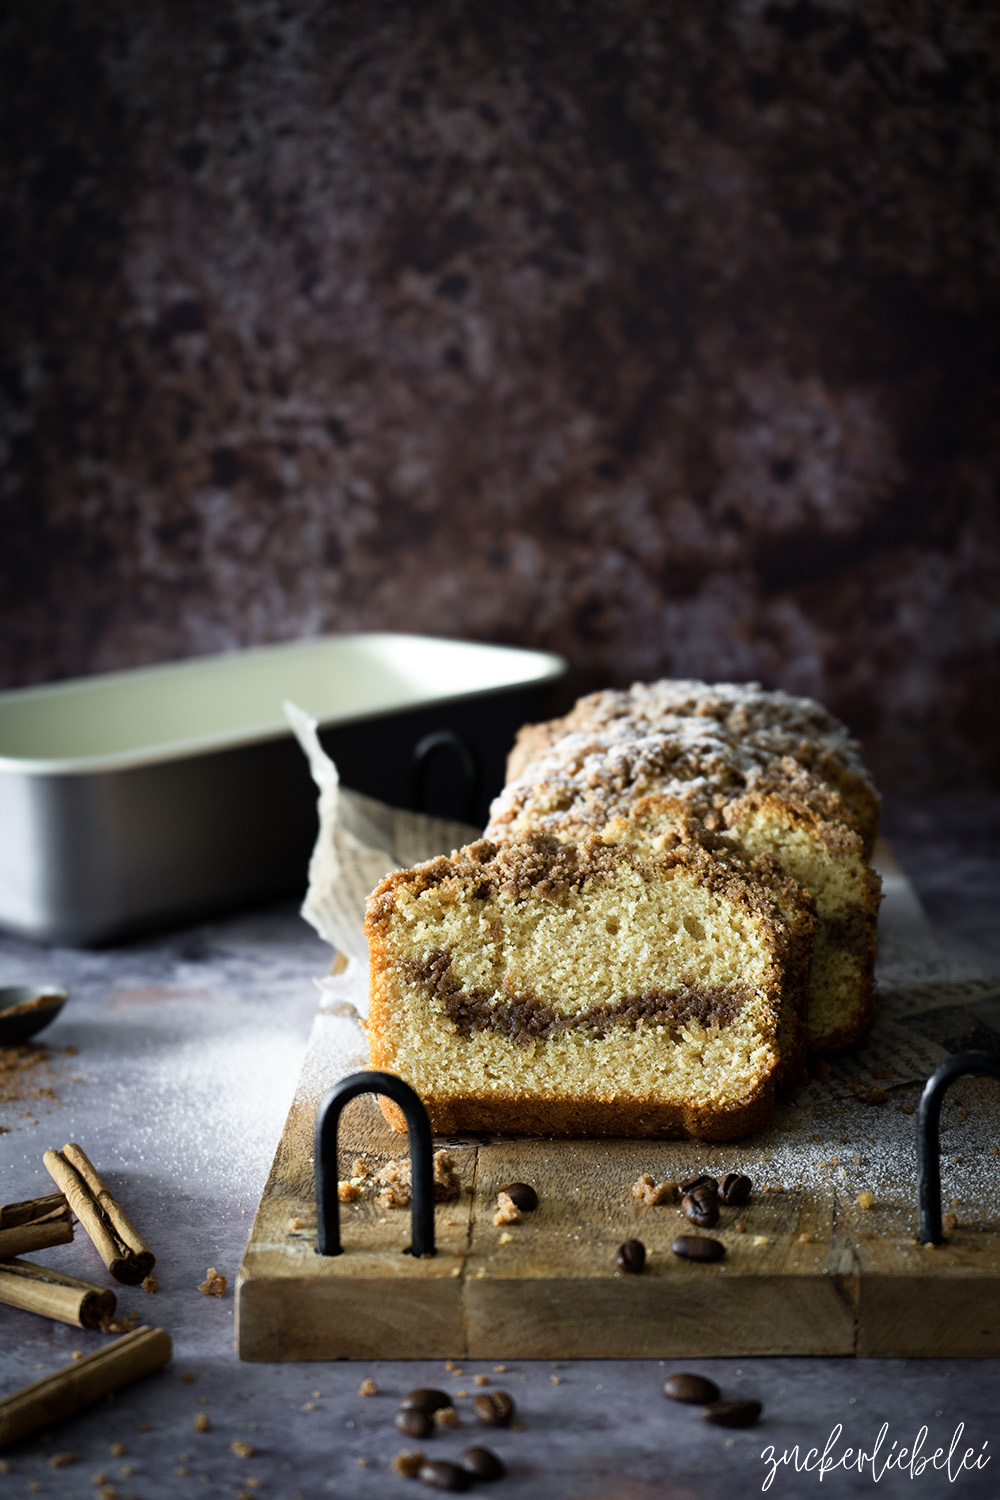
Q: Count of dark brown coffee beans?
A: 13